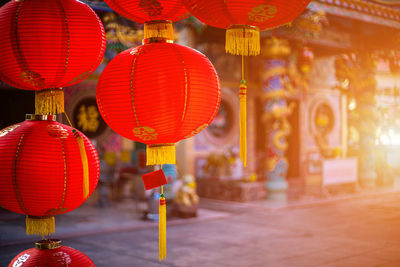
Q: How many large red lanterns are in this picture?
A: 6